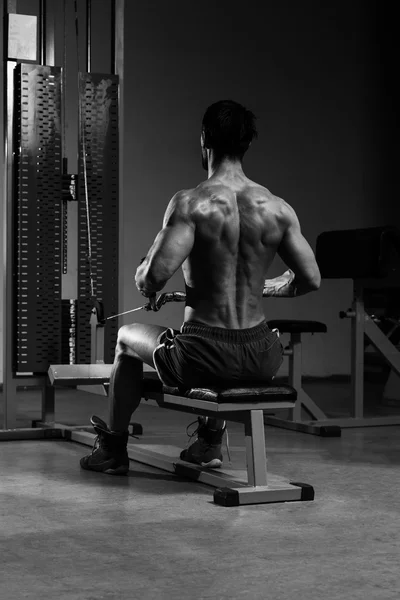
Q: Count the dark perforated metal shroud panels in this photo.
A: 2